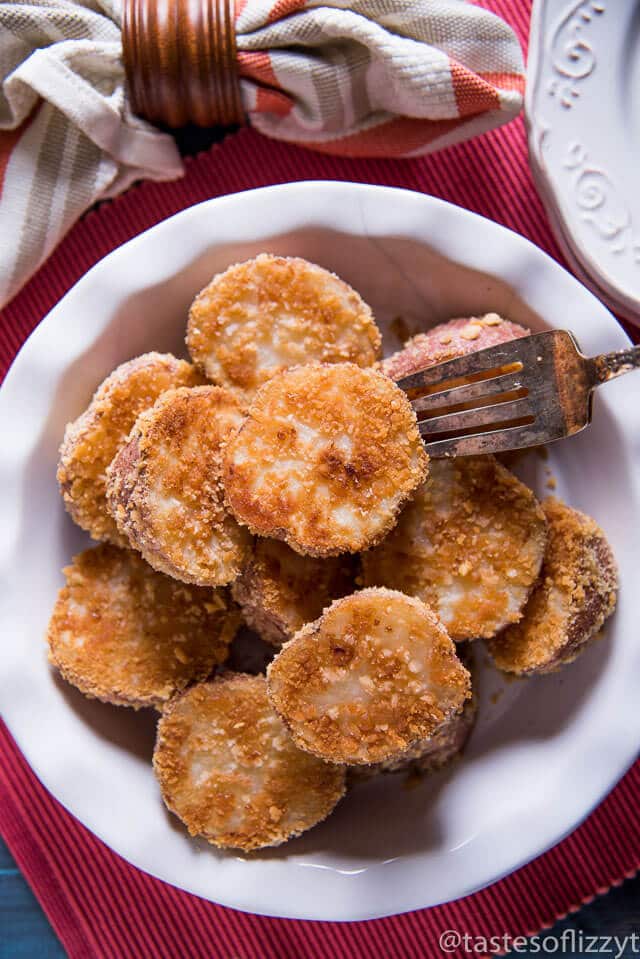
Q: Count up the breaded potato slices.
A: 12